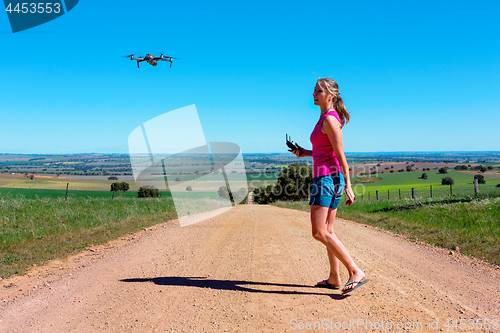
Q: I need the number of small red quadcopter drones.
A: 0